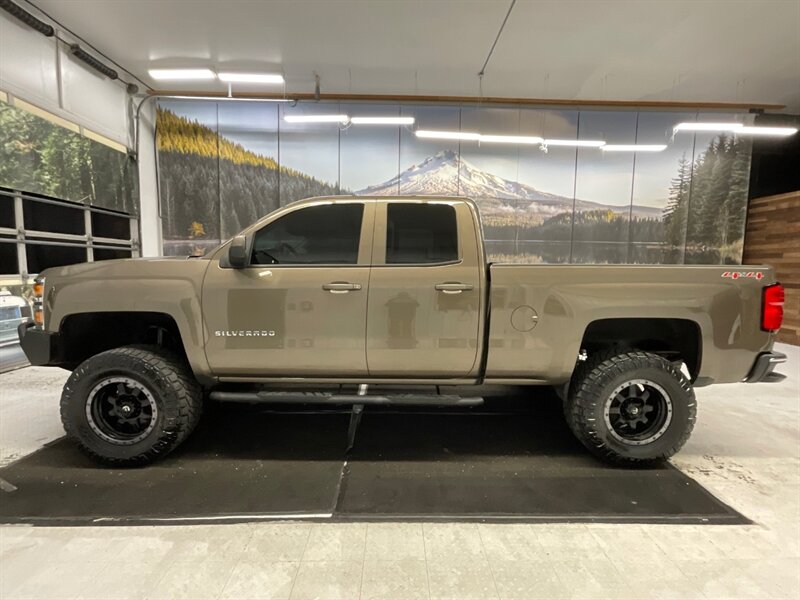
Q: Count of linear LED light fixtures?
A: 10